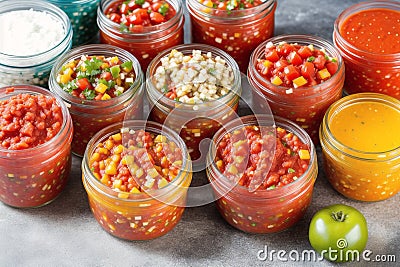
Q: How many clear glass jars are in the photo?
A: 12